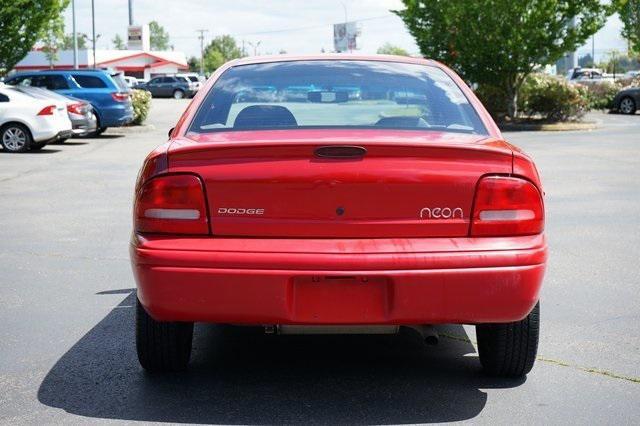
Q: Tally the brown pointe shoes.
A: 0